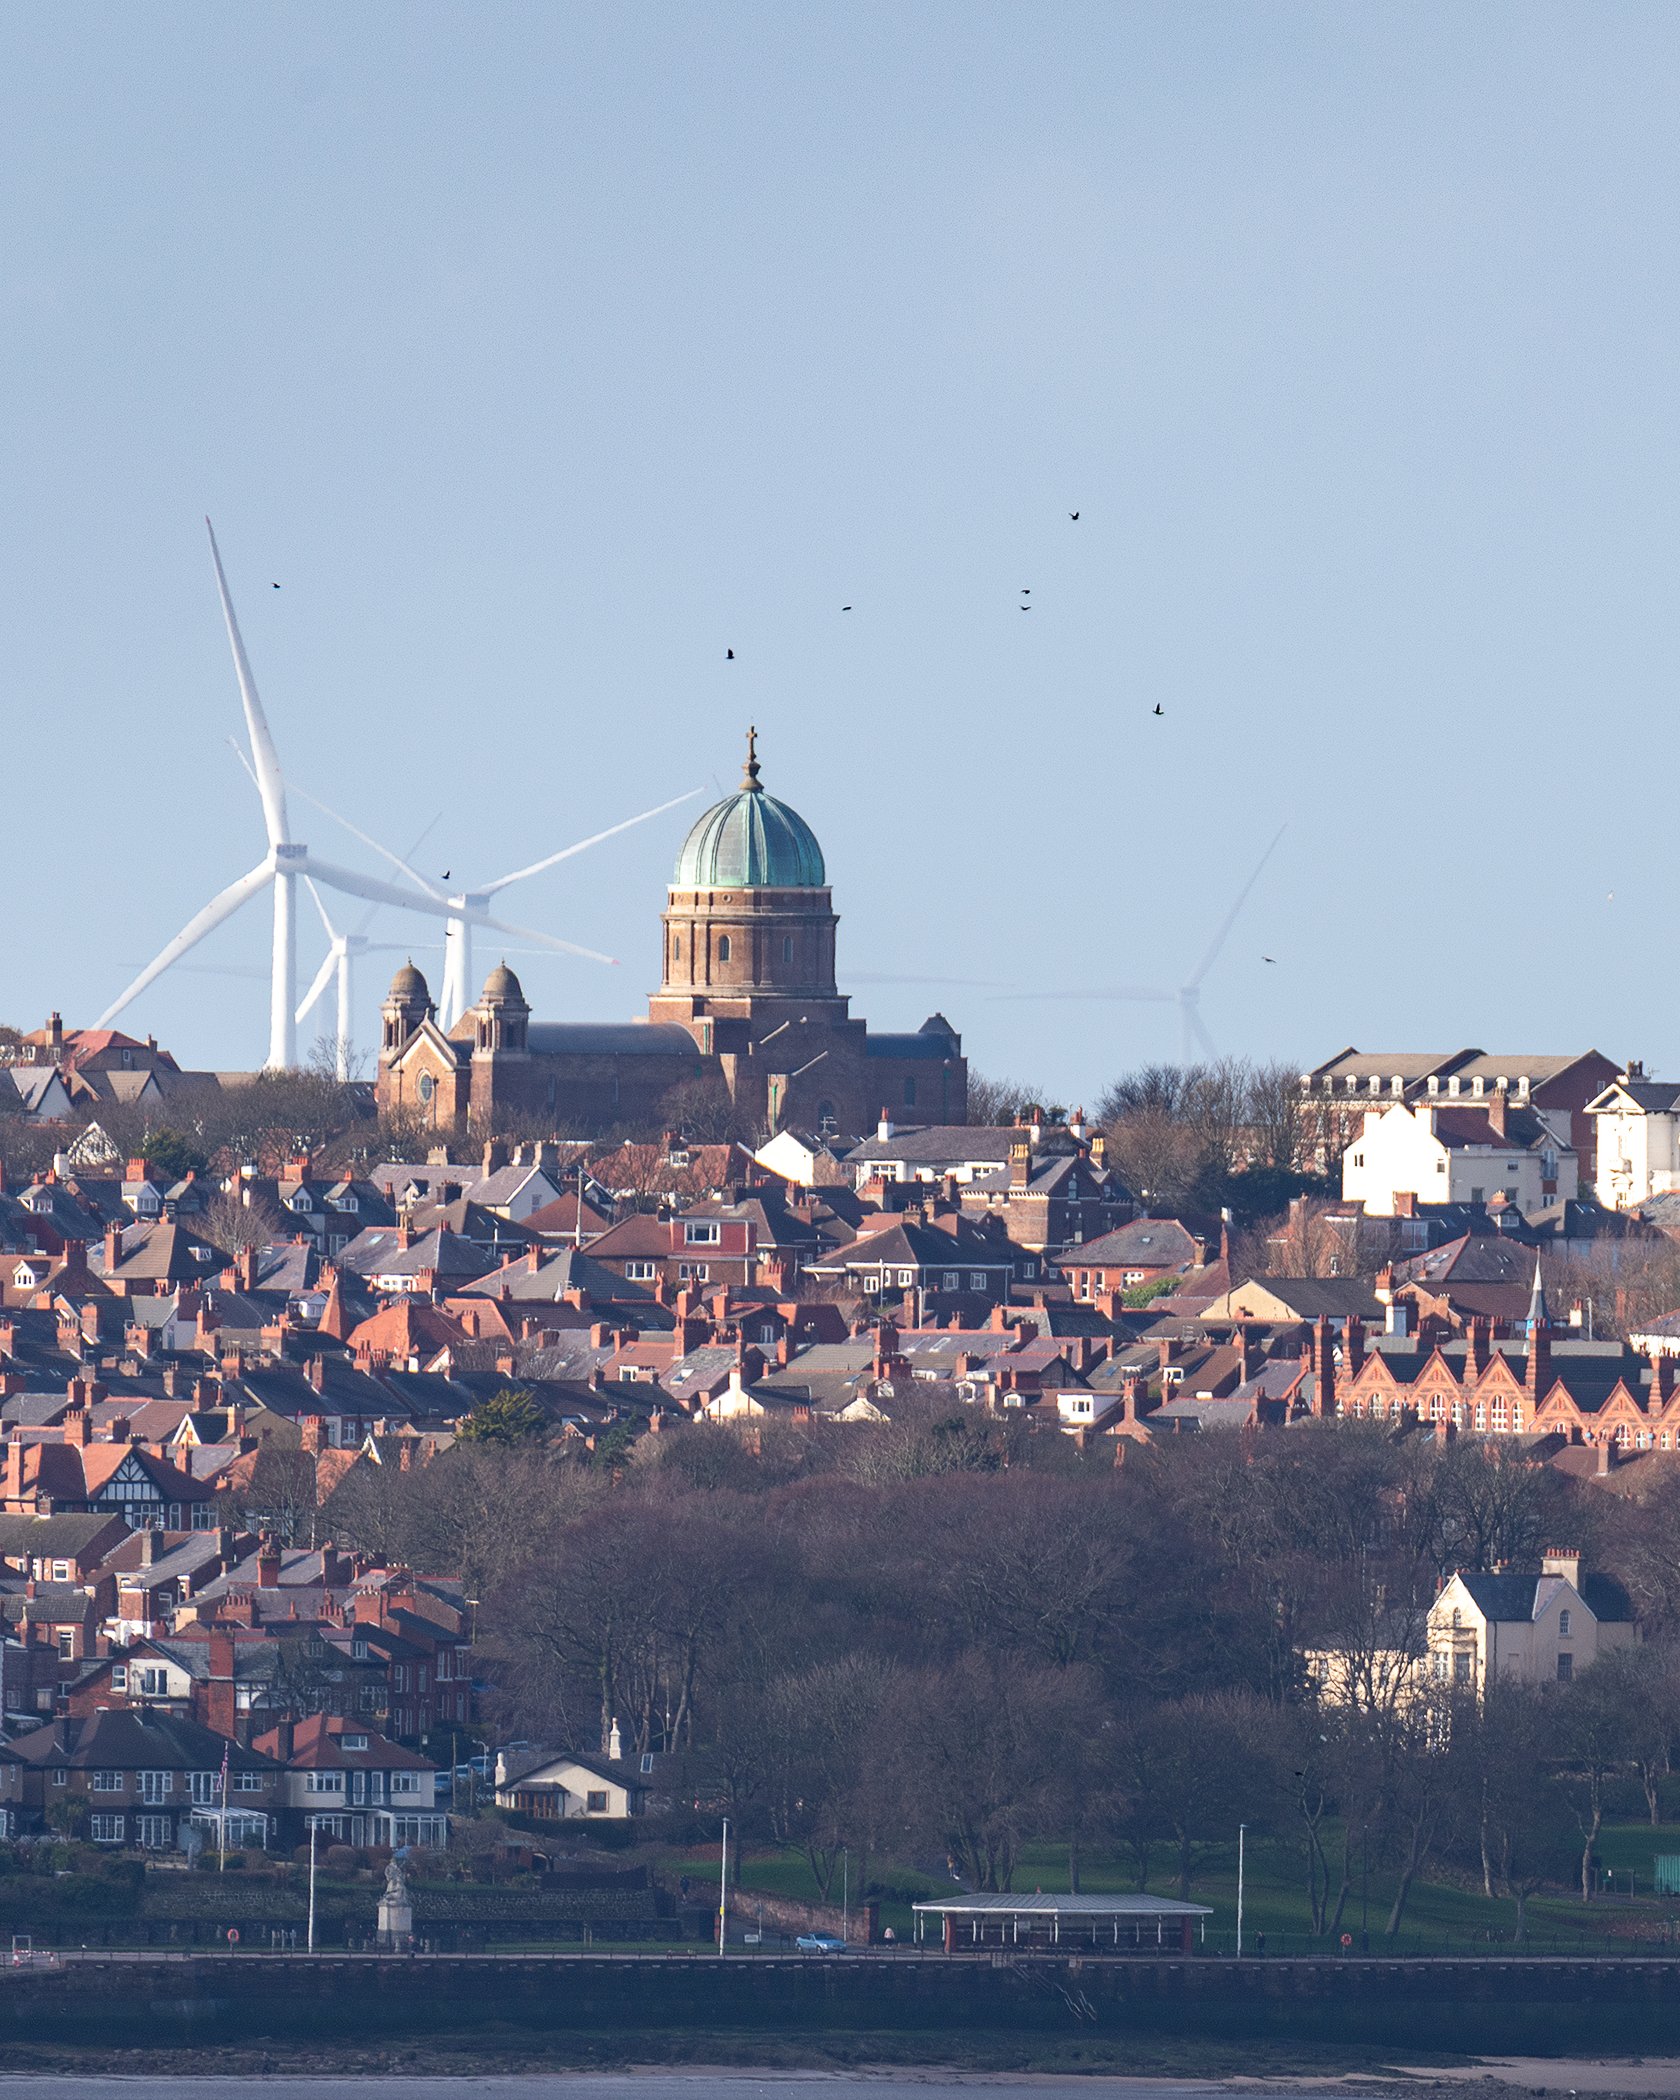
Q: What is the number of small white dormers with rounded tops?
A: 10